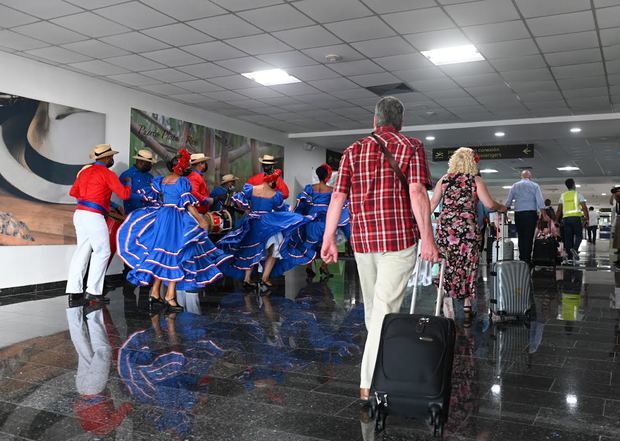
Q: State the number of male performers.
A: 5